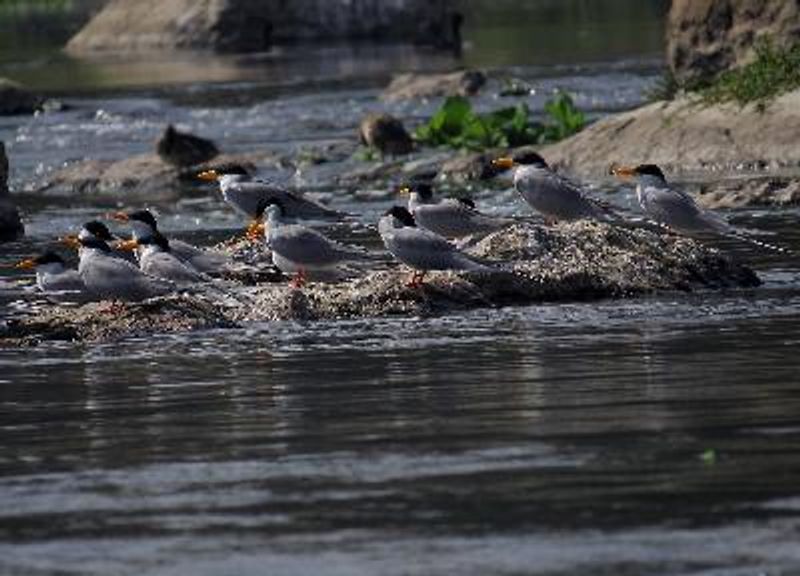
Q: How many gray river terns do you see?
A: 11